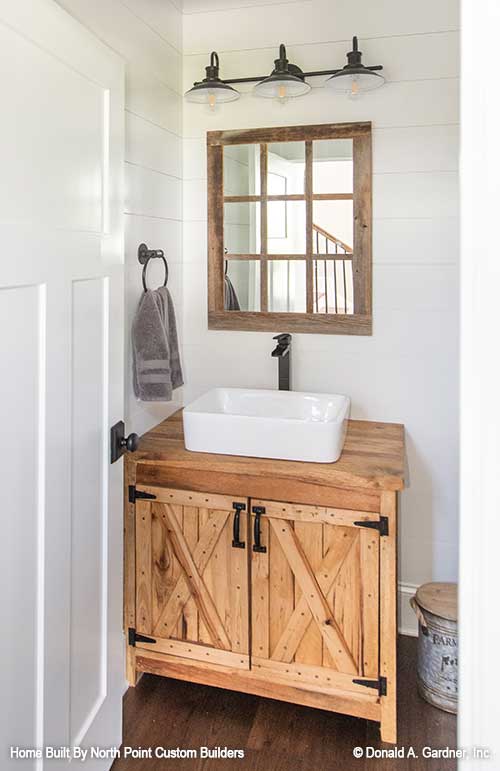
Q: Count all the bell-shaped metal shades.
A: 3